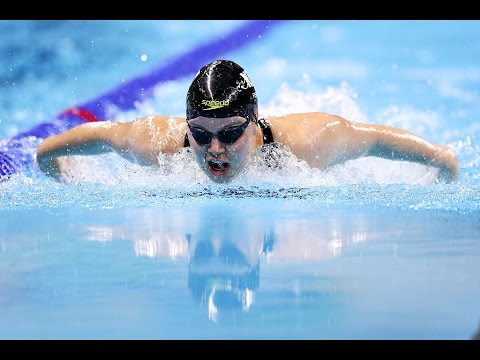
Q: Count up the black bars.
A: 2